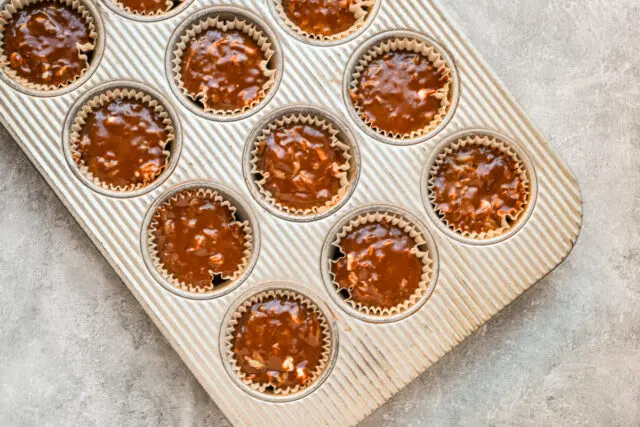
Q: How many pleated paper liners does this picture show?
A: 11